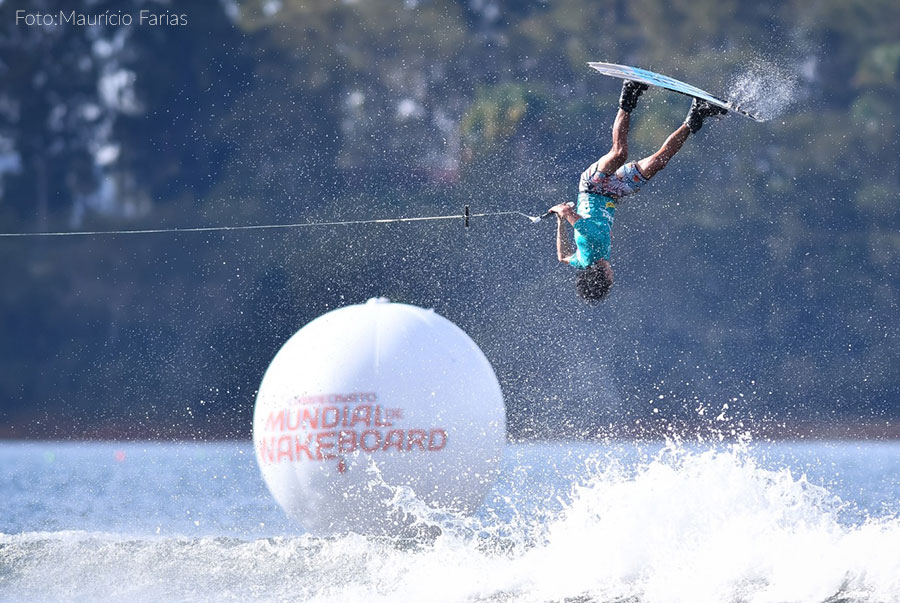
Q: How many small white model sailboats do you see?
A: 0